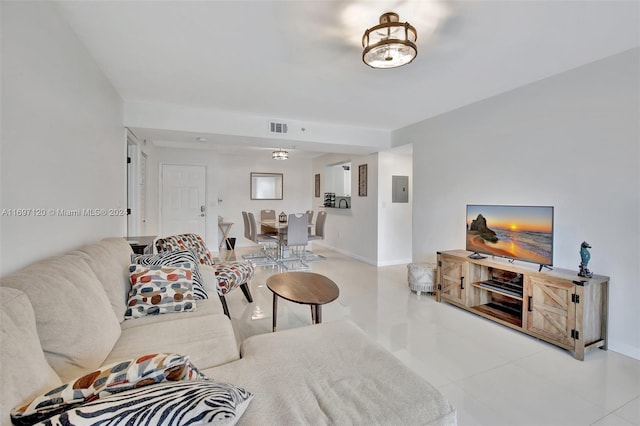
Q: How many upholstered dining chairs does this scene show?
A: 6